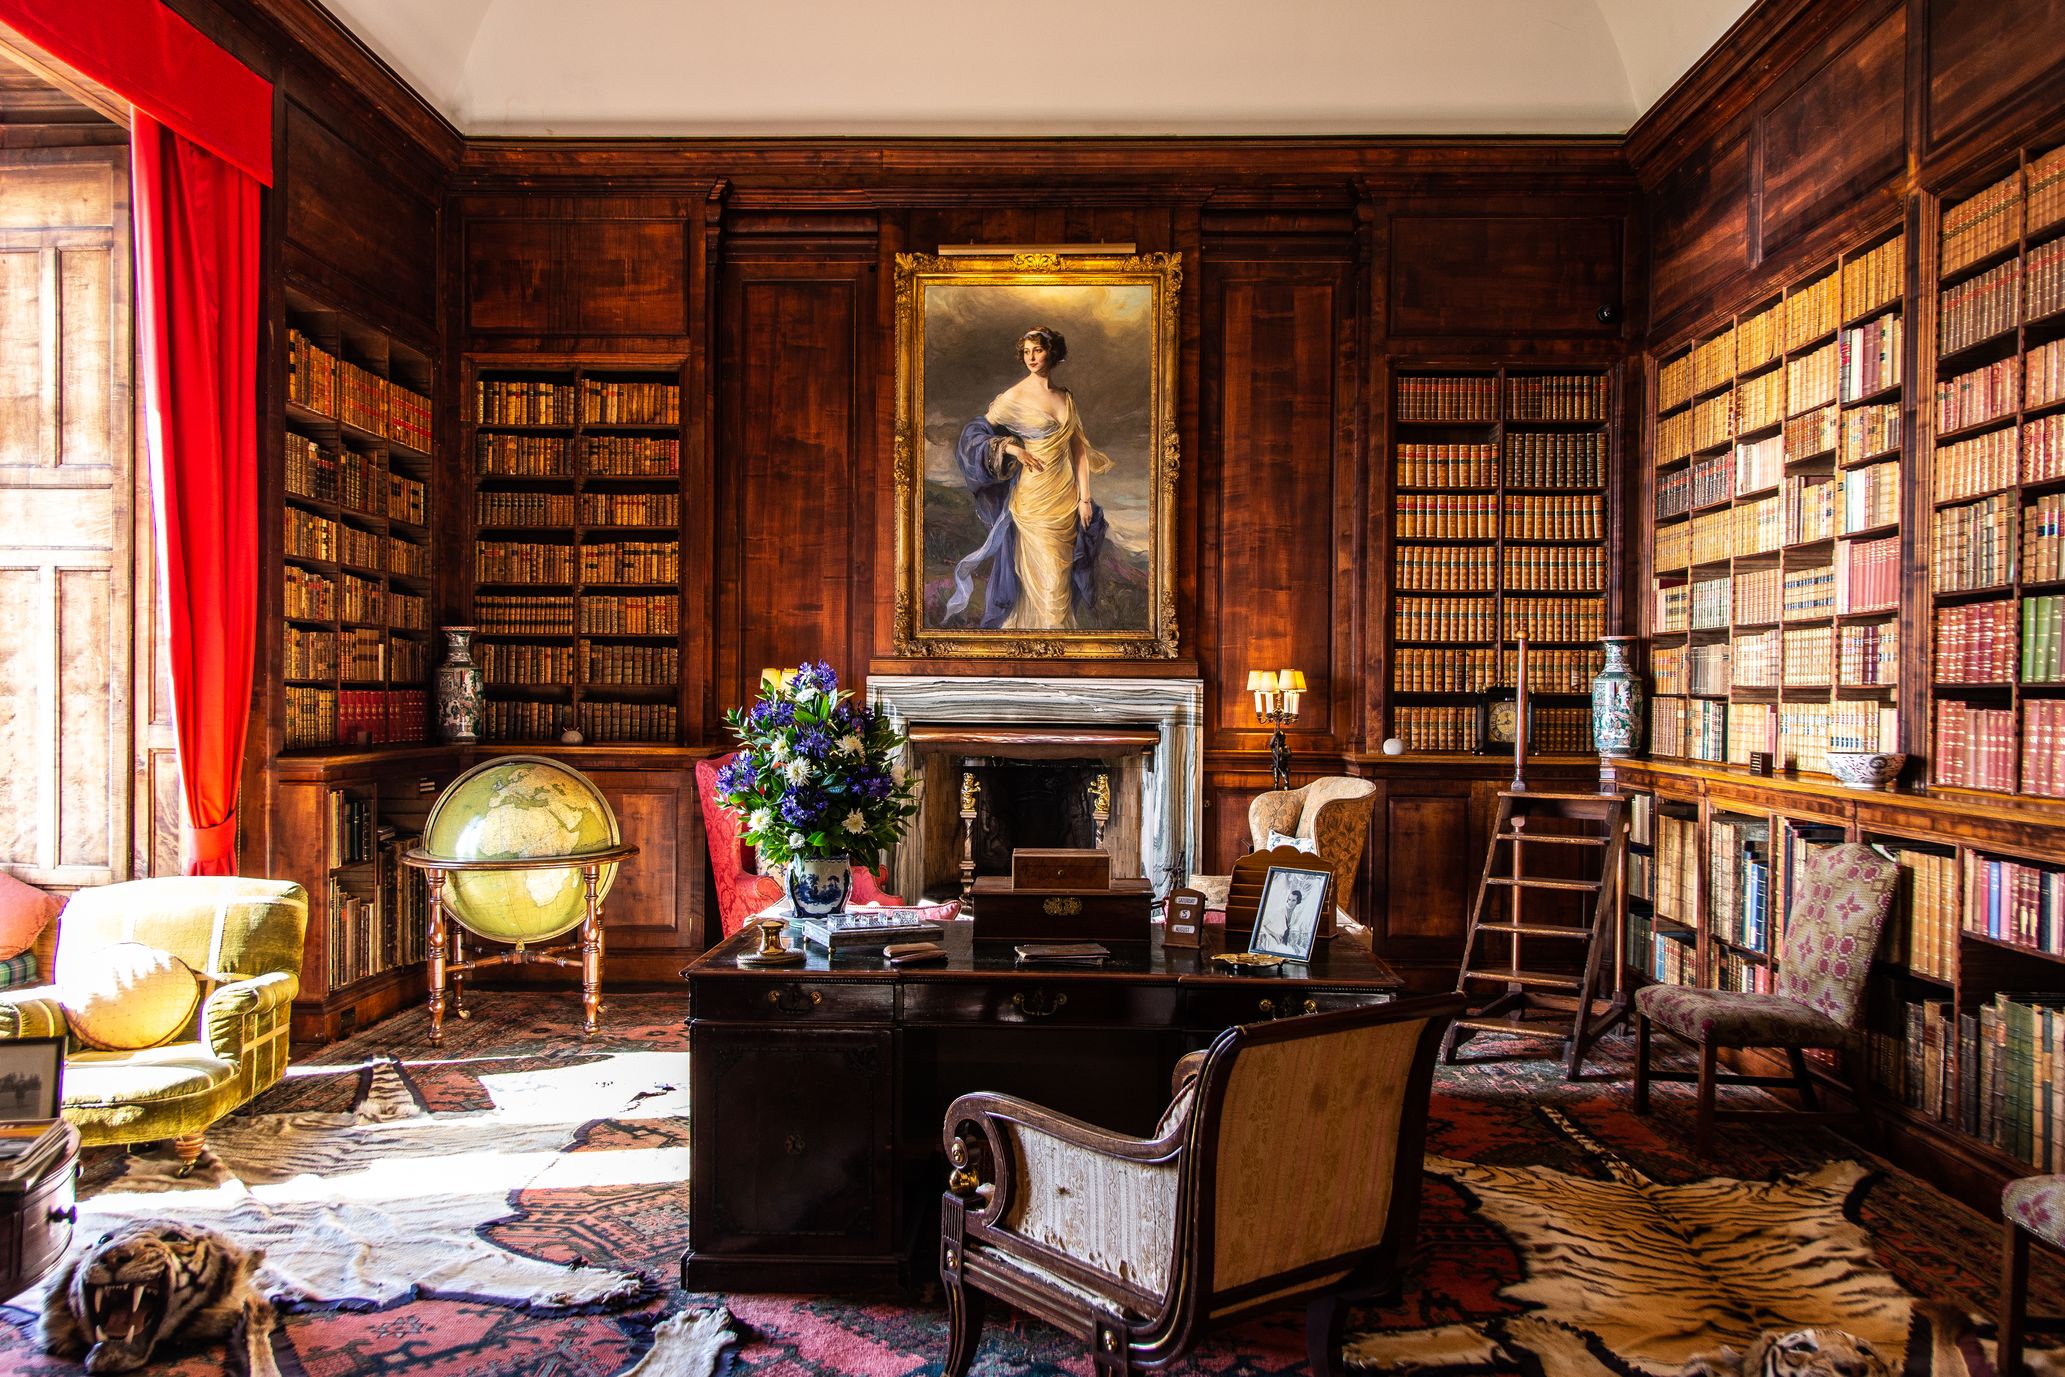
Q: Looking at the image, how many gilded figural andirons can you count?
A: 2